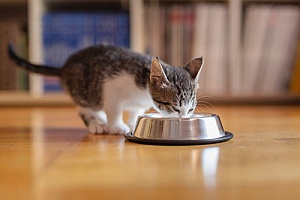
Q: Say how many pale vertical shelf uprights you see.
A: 3